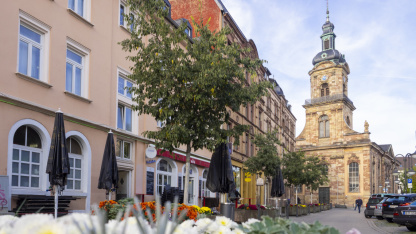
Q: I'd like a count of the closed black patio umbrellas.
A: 4